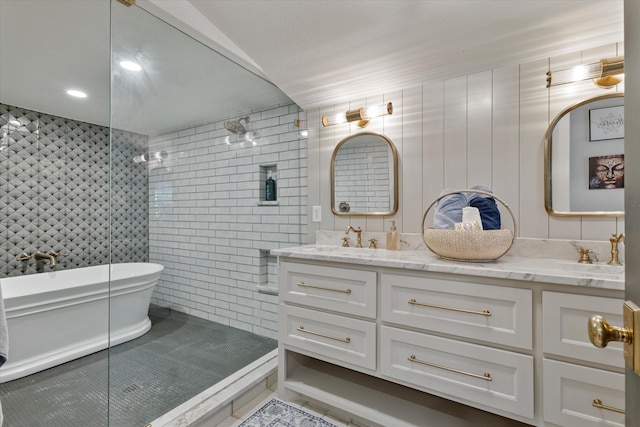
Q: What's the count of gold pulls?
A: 5